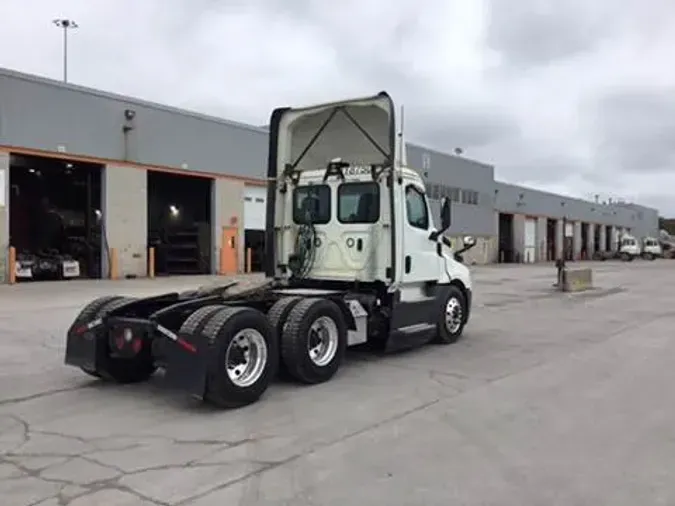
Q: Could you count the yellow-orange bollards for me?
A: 4